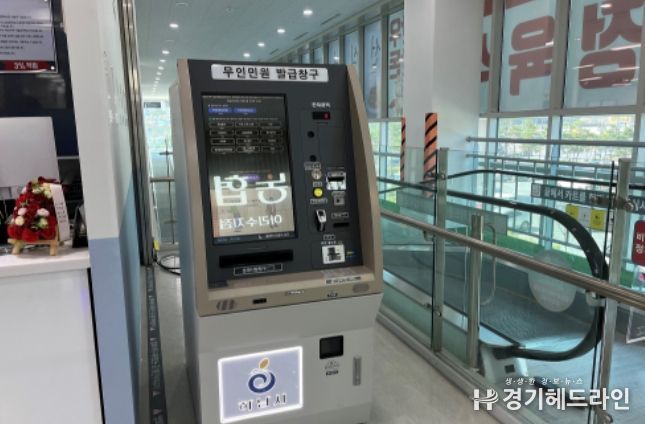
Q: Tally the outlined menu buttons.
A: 12